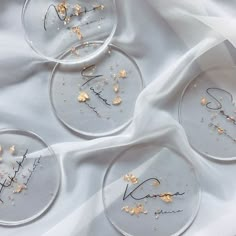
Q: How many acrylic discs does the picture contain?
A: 5